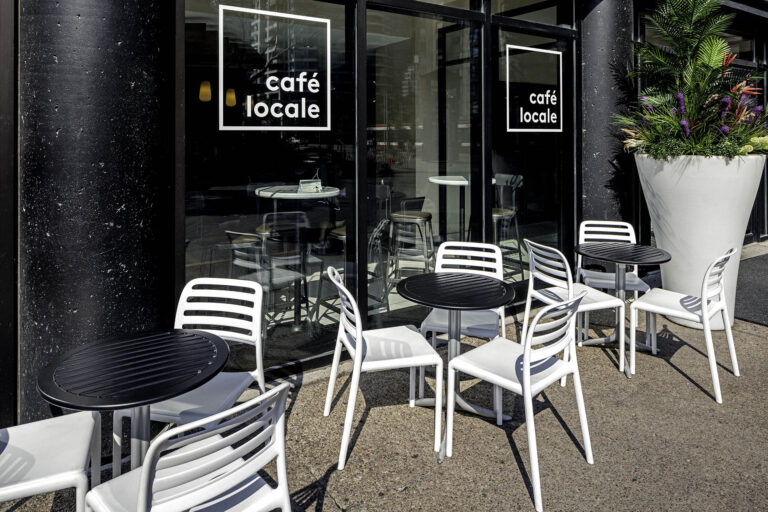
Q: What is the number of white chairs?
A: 9